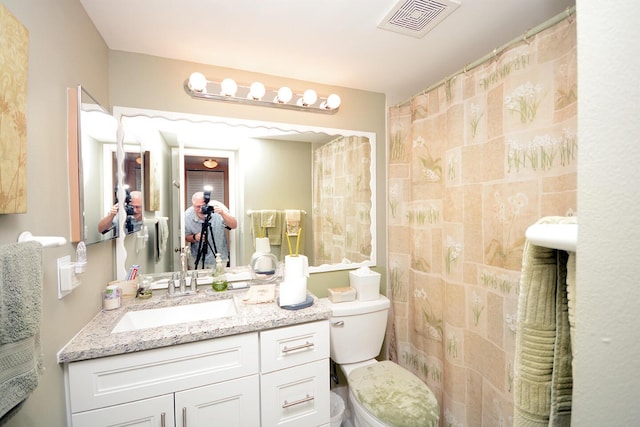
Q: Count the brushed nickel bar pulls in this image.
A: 4